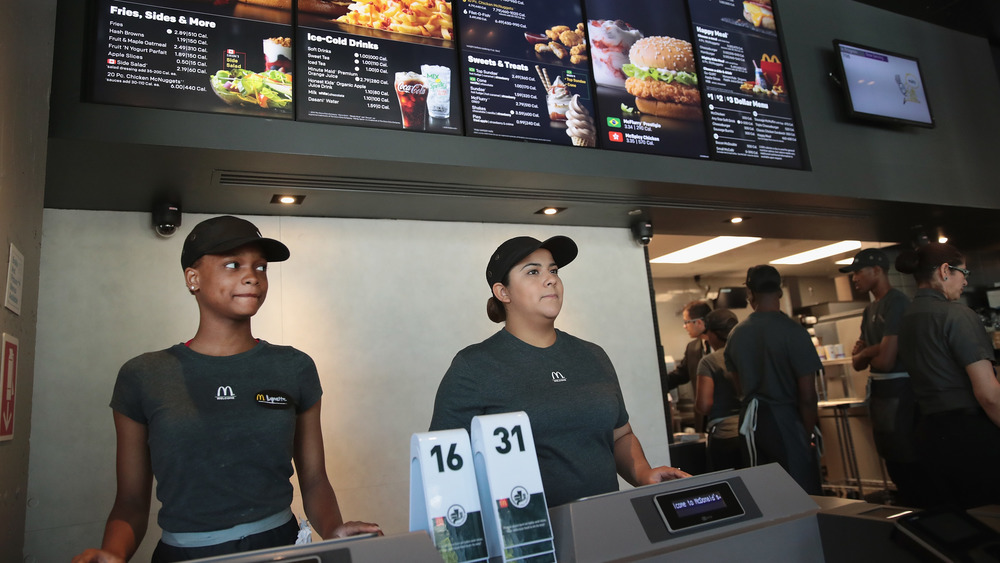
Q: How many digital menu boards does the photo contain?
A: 5